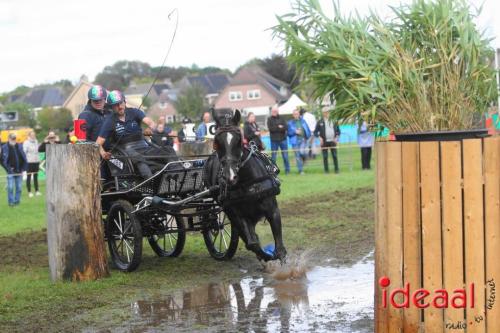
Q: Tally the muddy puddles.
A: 1